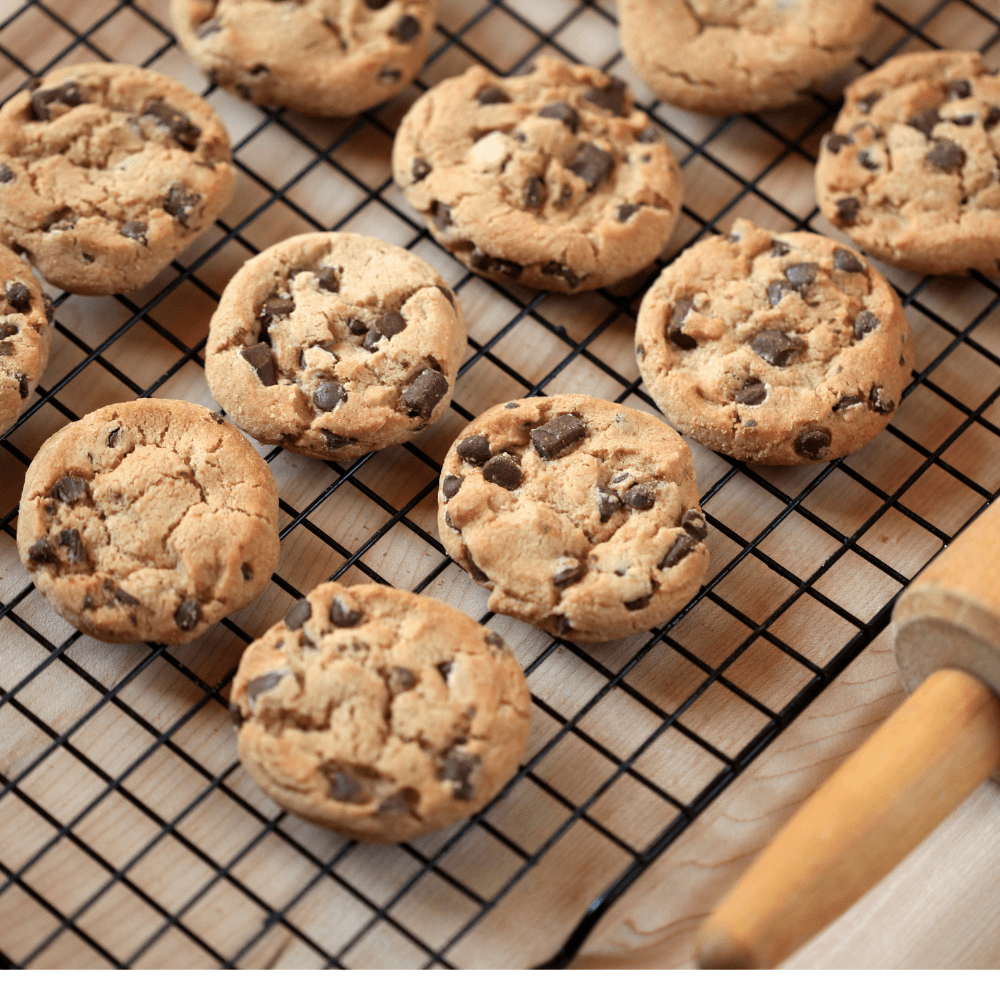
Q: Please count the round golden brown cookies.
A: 11